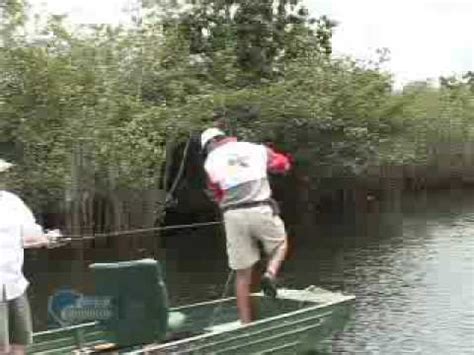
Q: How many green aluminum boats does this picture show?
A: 1